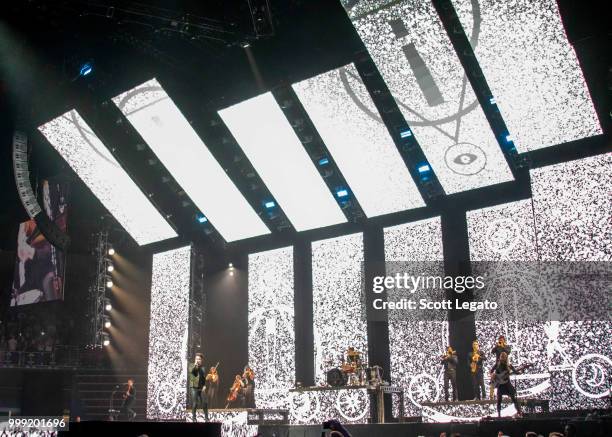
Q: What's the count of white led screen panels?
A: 12